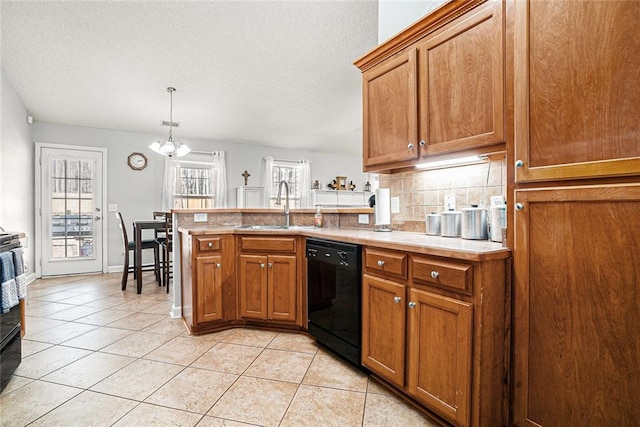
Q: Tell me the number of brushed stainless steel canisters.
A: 4